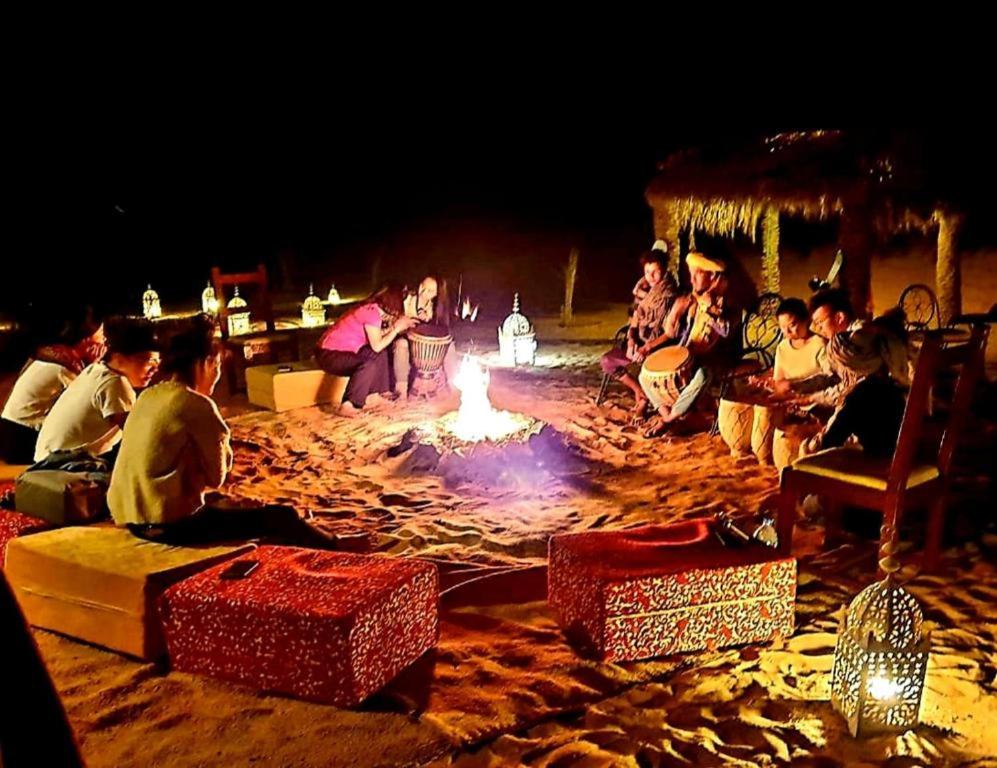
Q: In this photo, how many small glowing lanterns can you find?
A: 7